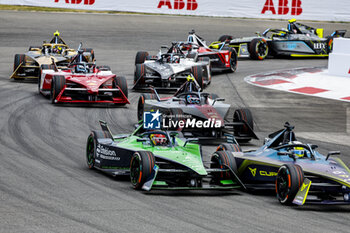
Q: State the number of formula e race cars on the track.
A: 8